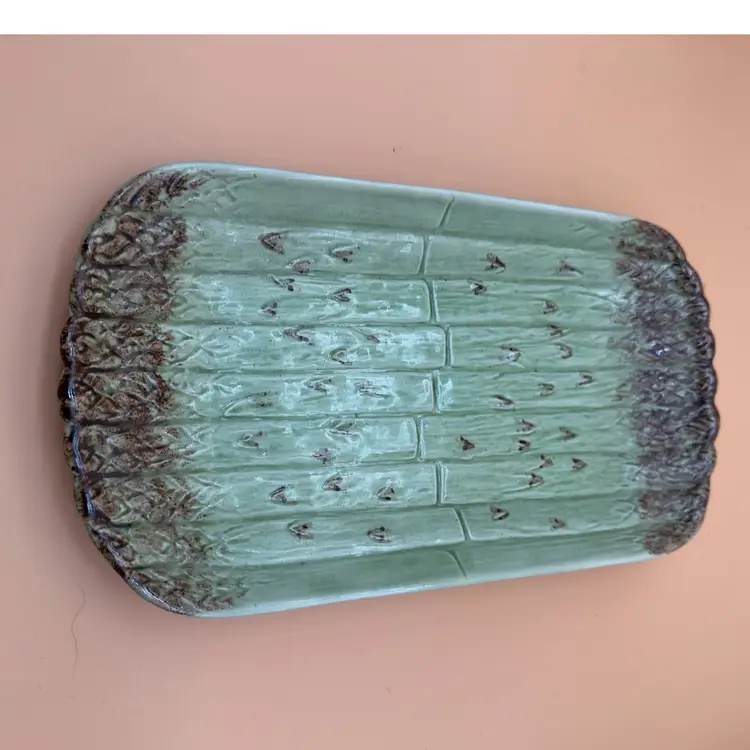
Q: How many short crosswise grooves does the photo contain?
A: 9